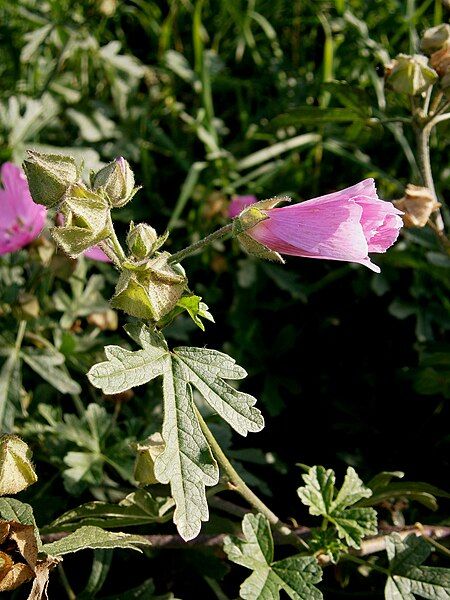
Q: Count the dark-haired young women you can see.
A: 0